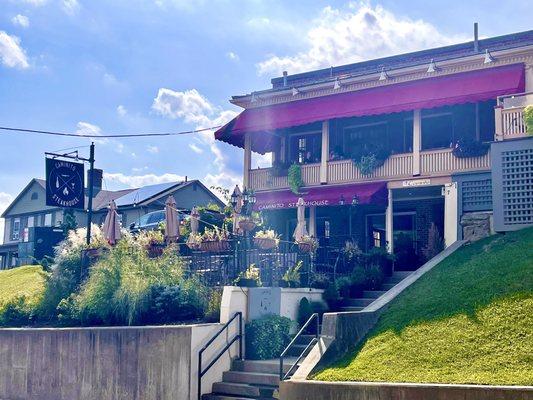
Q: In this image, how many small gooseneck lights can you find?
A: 6